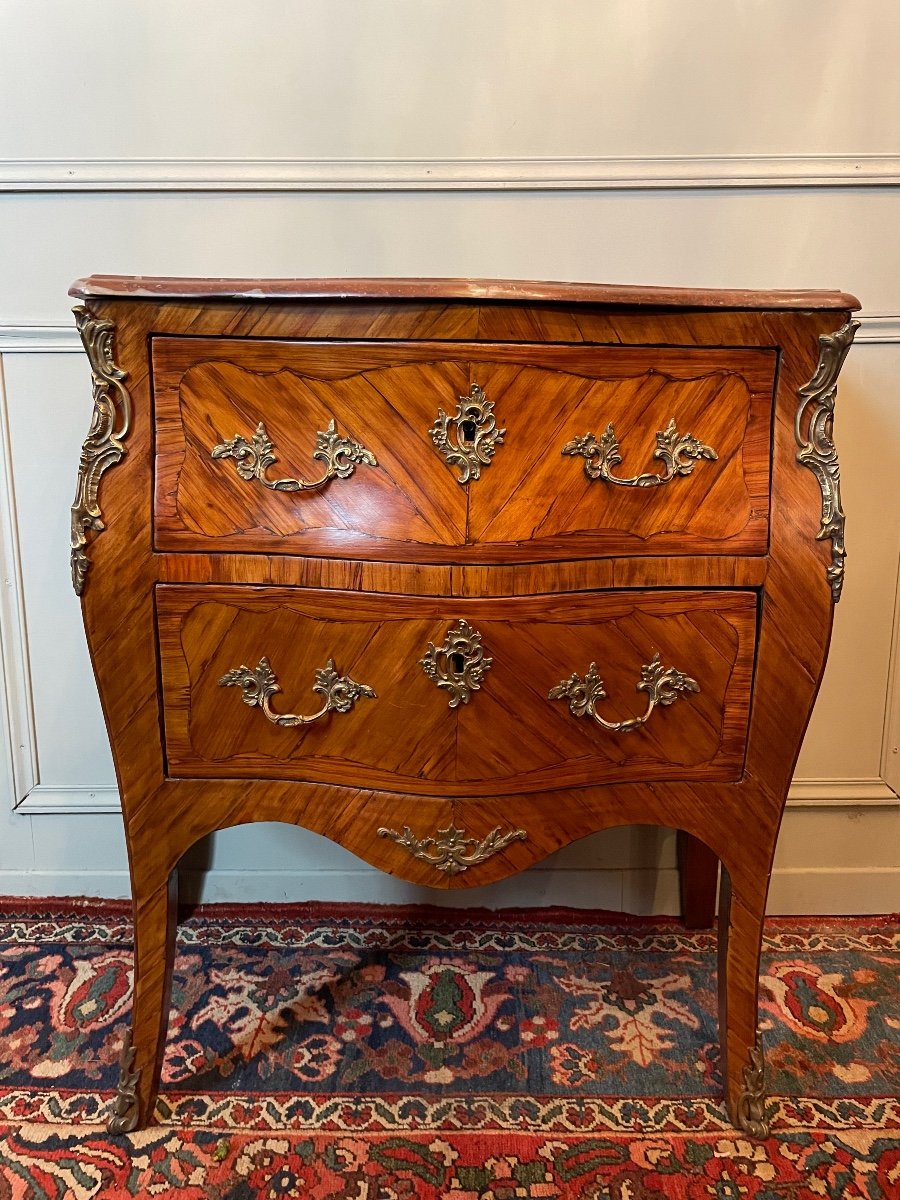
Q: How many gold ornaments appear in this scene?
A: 11